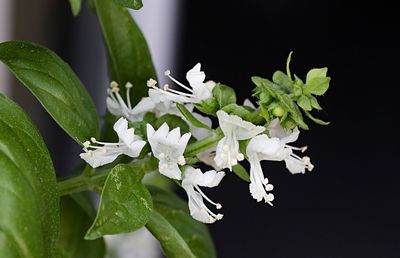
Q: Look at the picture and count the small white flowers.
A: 8